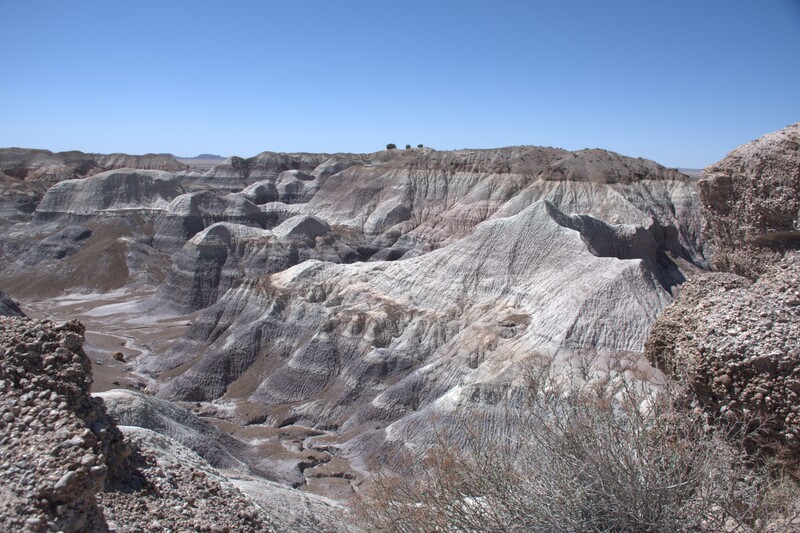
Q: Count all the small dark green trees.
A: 3